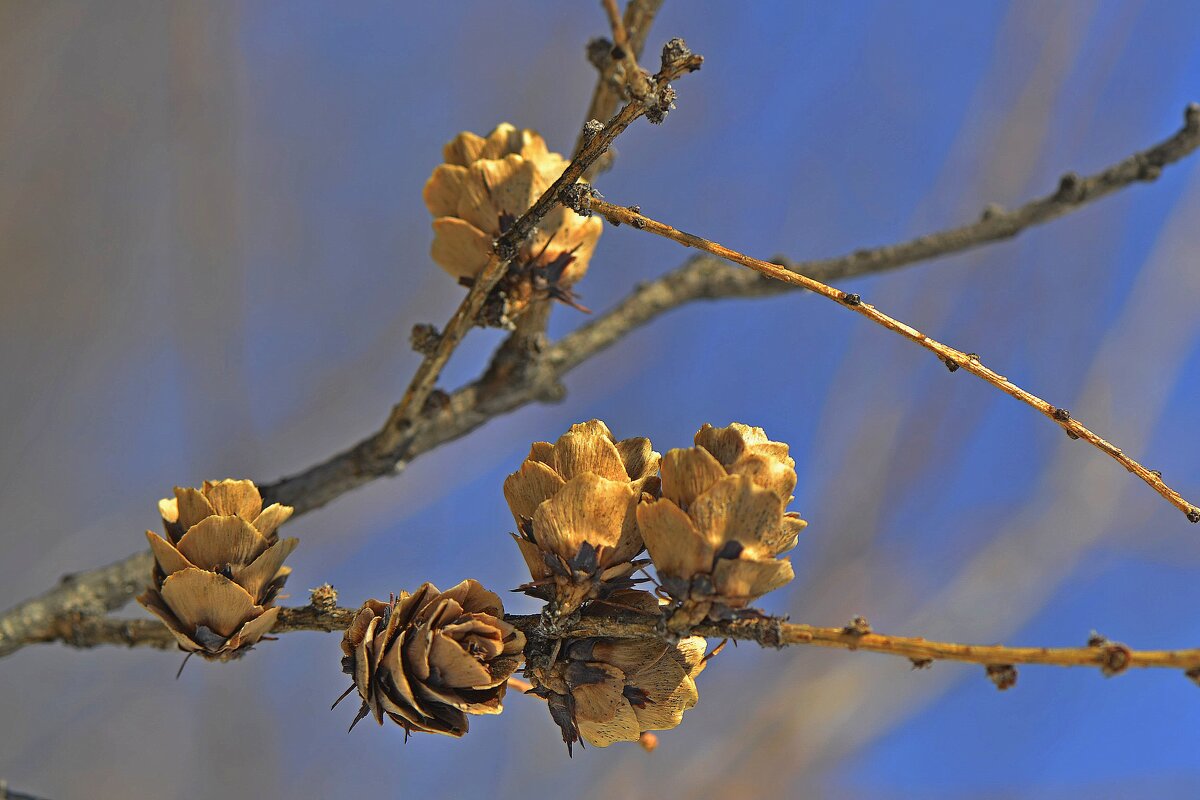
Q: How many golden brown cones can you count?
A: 6